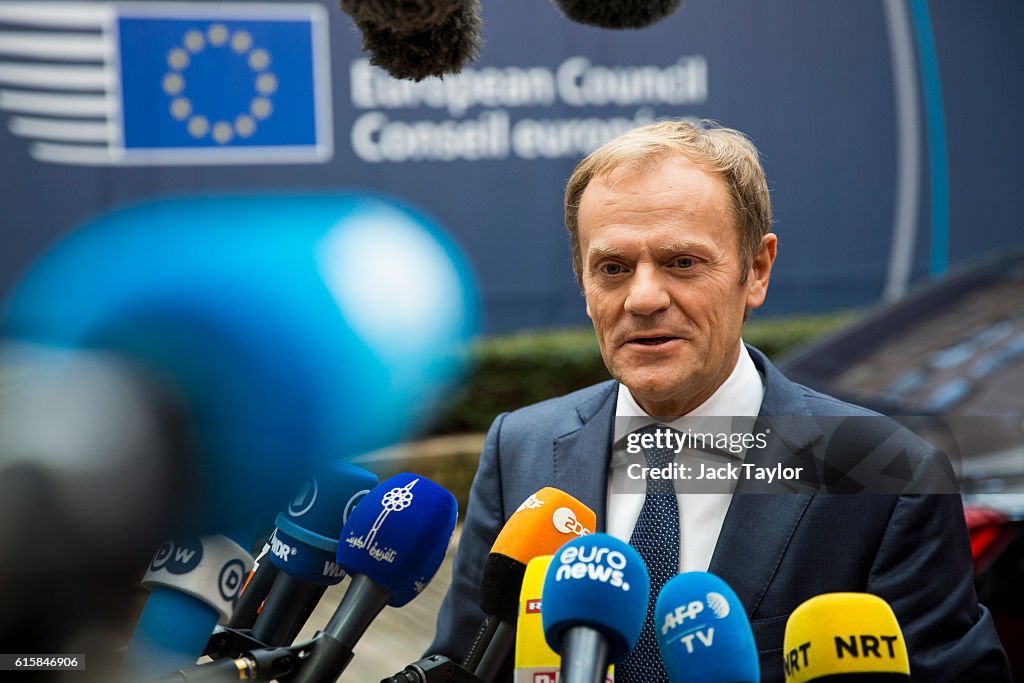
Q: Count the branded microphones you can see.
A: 8